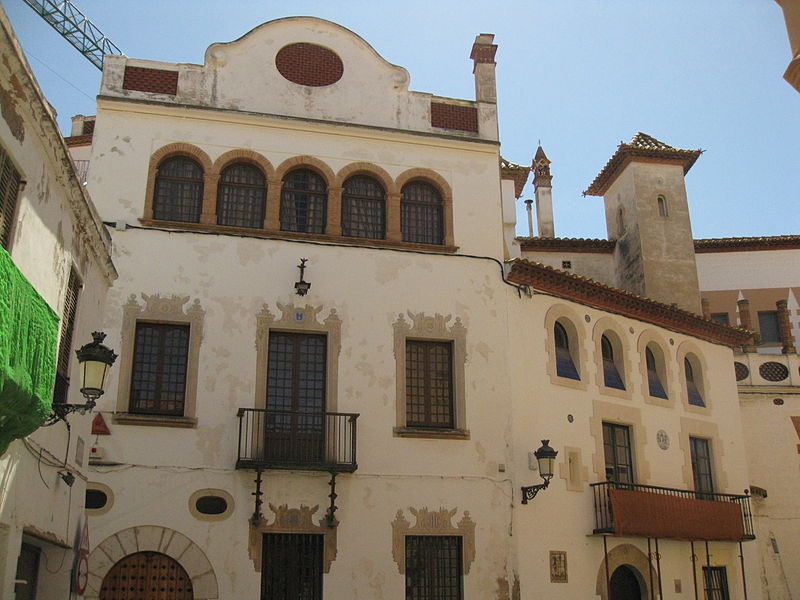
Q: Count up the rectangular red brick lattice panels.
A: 2